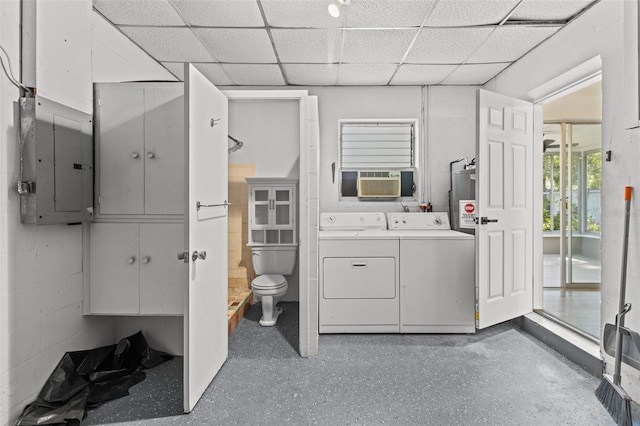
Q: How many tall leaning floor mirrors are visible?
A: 0